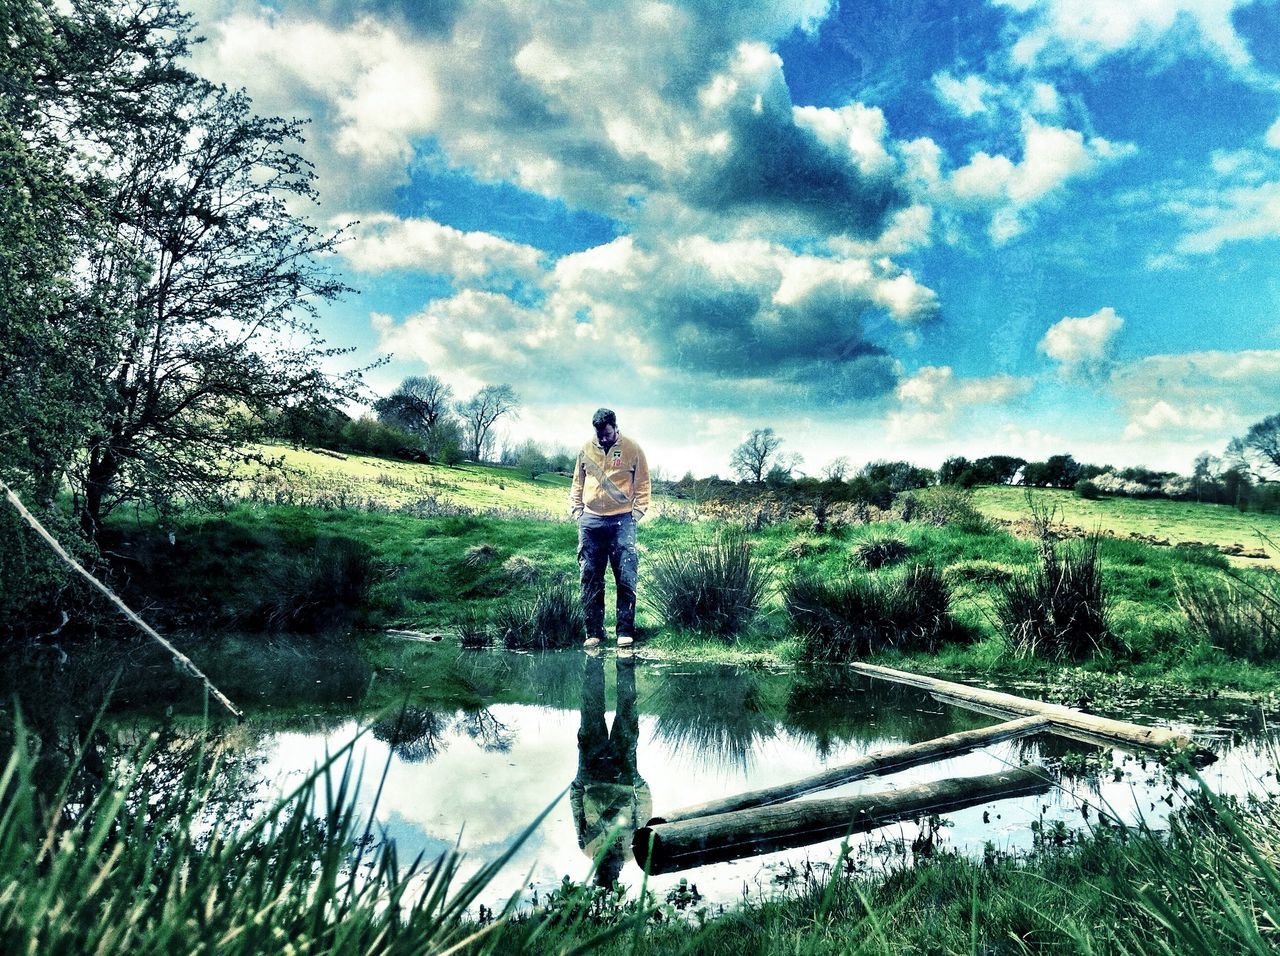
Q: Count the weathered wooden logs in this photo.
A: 3